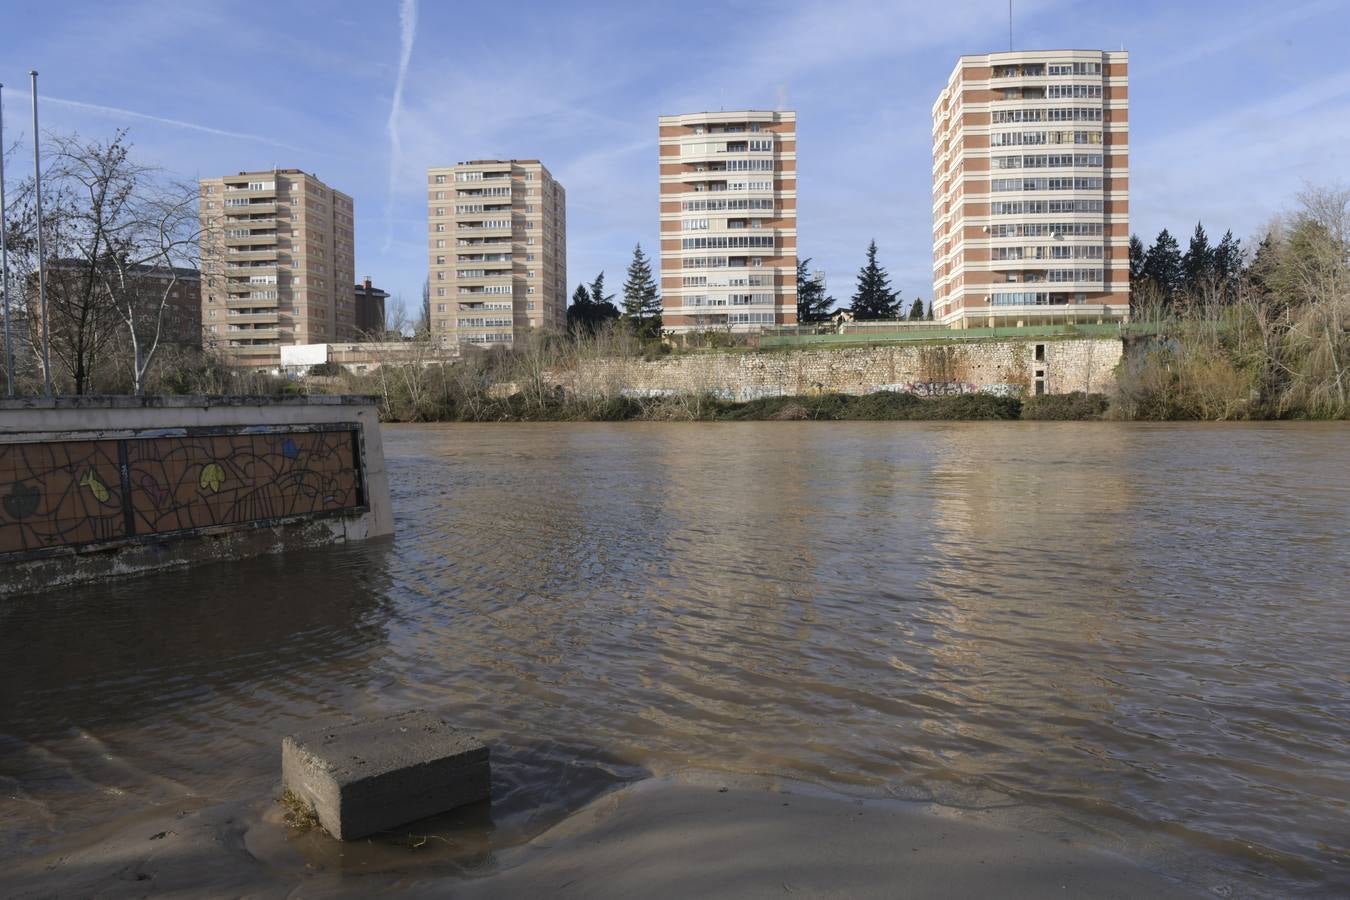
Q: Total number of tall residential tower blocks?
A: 4